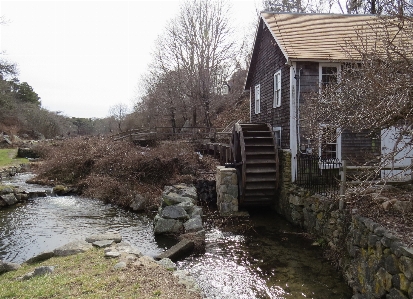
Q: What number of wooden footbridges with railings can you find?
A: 1